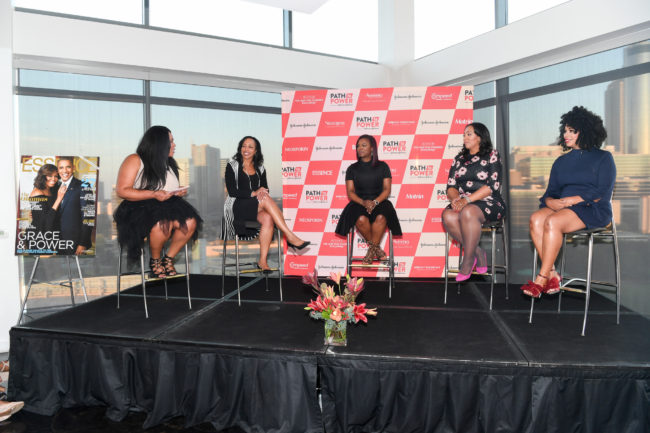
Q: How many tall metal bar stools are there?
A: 5